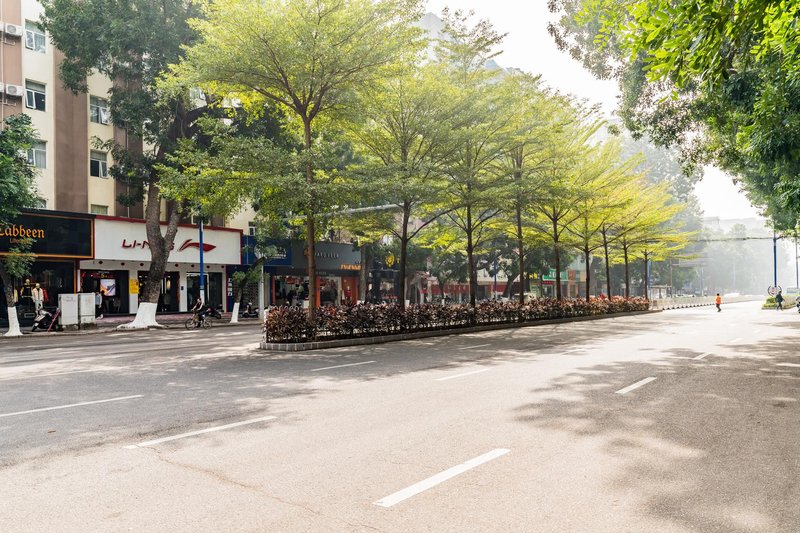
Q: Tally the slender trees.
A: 9